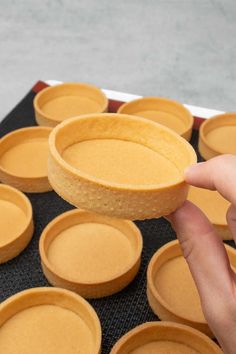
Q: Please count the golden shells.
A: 11